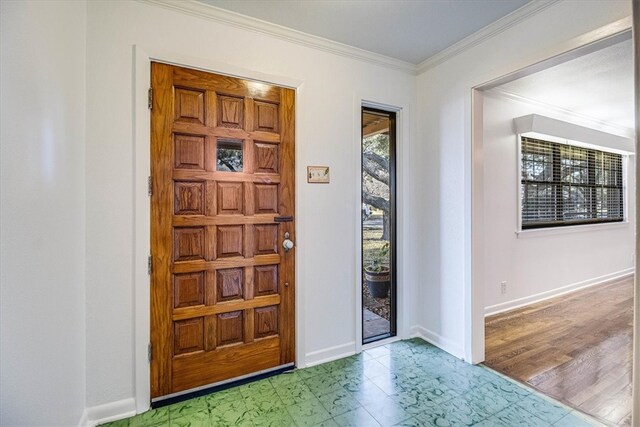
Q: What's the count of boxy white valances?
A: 1